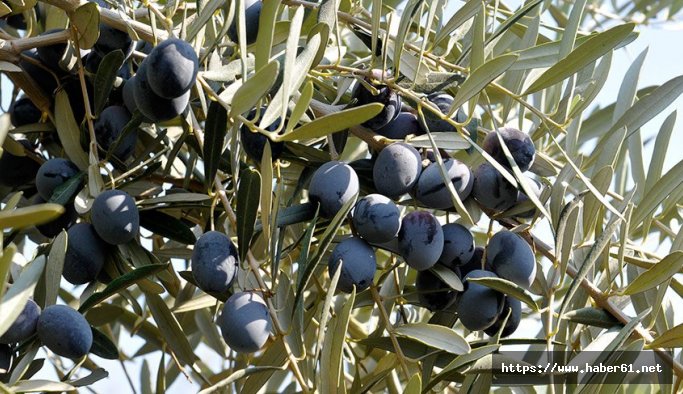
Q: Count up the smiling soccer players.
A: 0